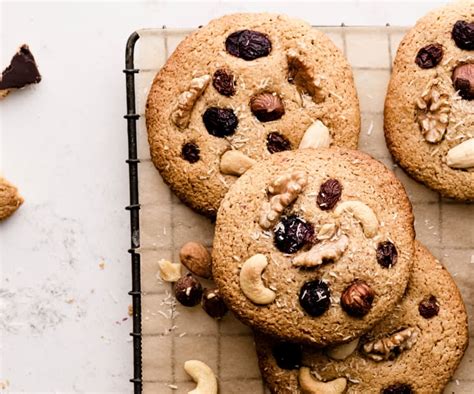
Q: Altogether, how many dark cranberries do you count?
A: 14